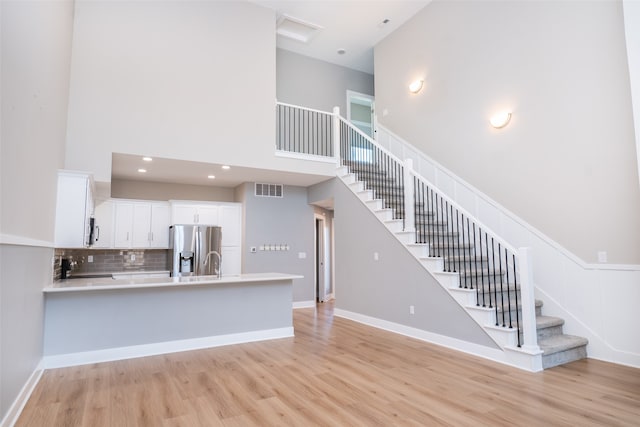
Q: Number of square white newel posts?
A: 3